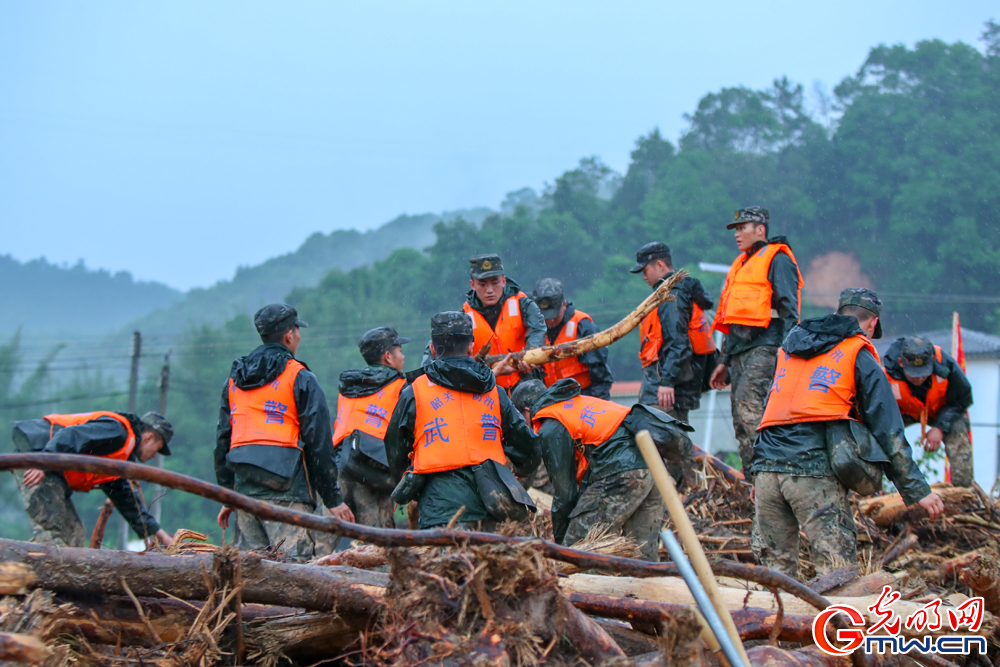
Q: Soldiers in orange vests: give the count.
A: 11